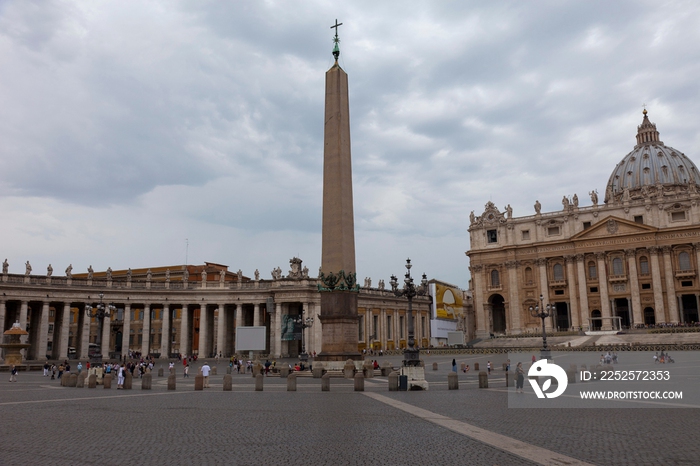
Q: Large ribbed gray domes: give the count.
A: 1